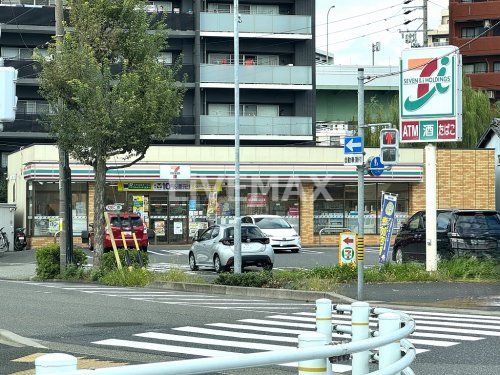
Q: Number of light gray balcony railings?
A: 3